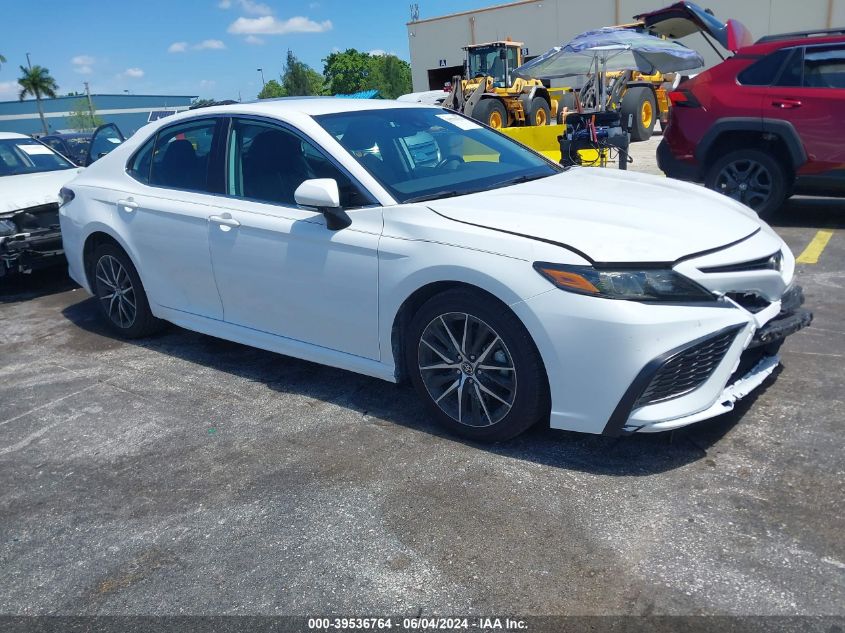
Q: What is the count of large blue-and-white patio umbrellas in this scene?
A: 1